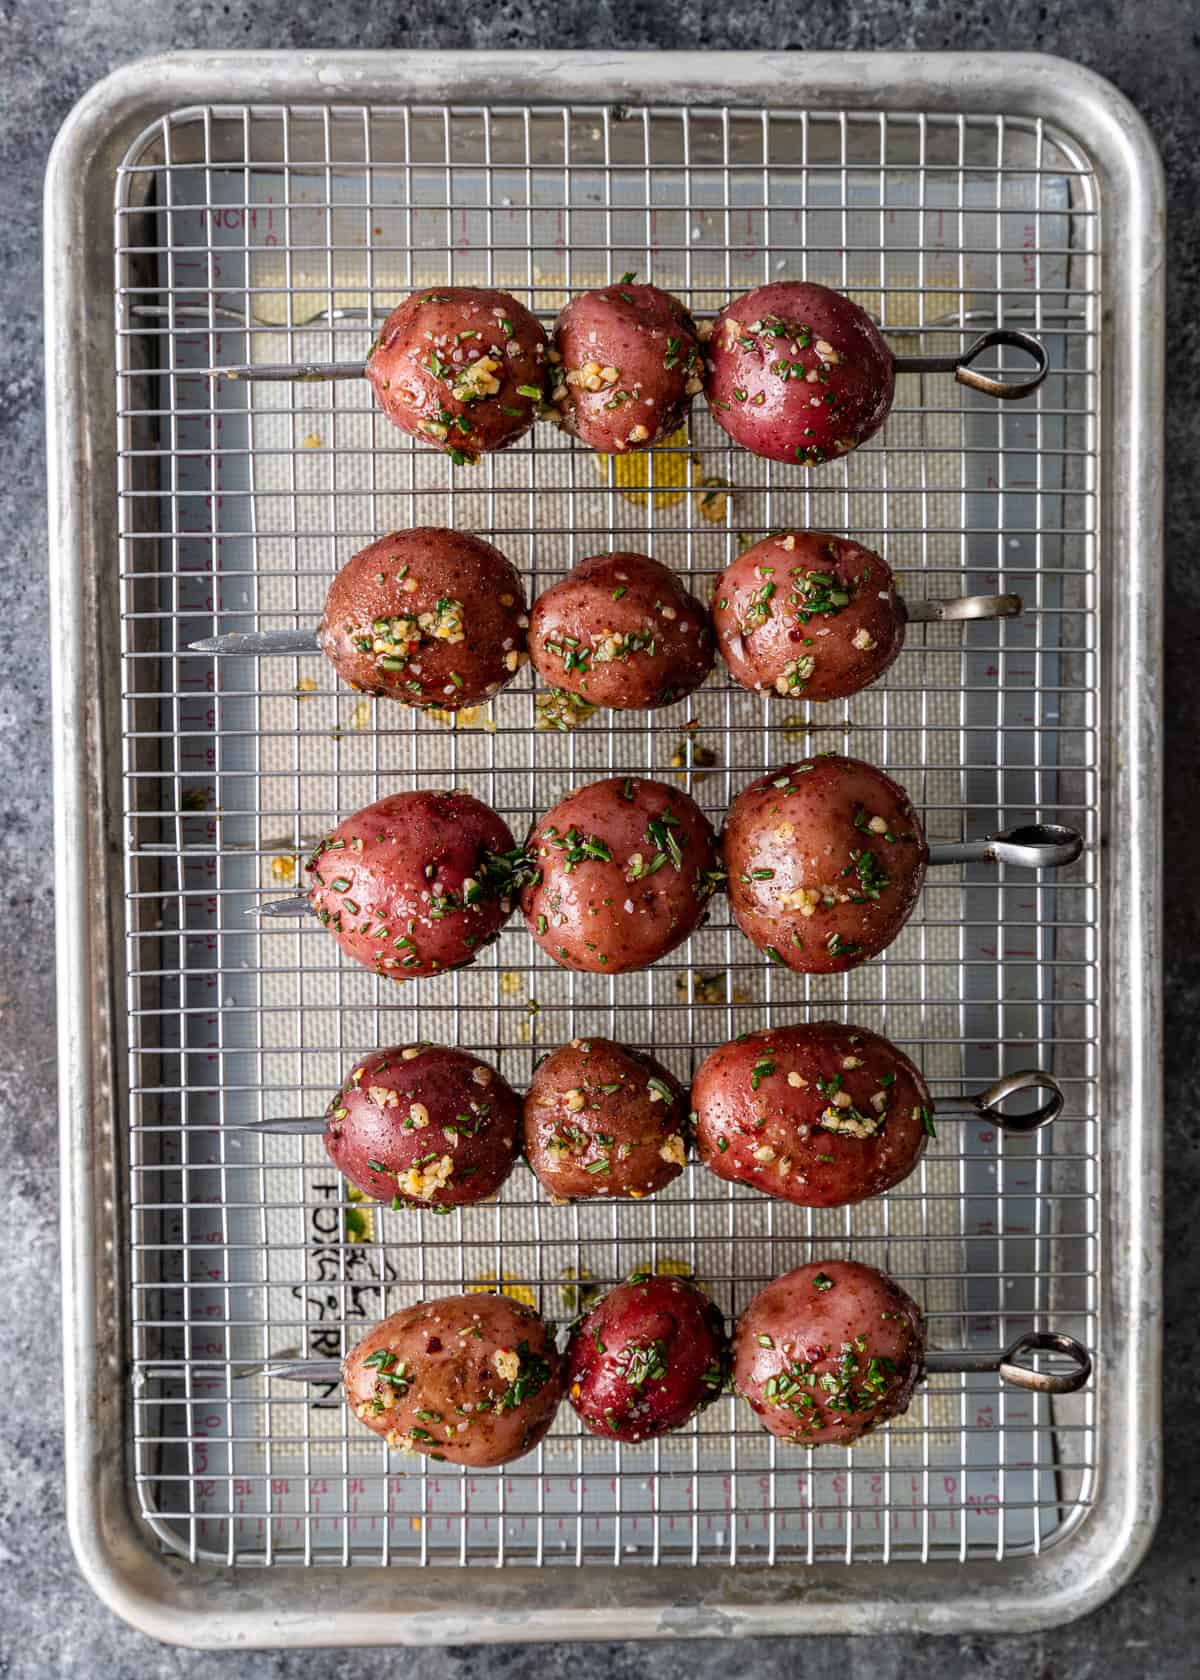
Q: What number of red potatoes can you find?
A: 15